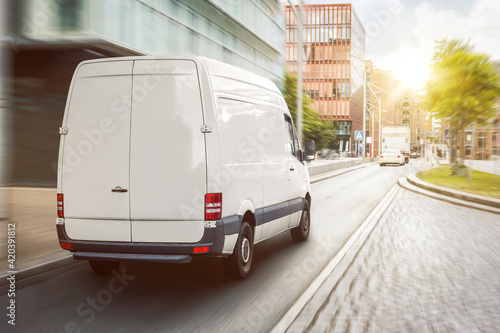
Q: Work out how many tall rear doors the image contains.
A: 2